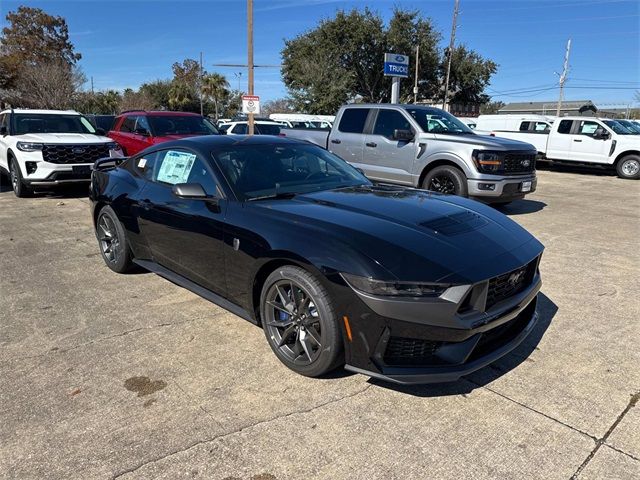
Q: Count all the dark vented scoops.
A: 1